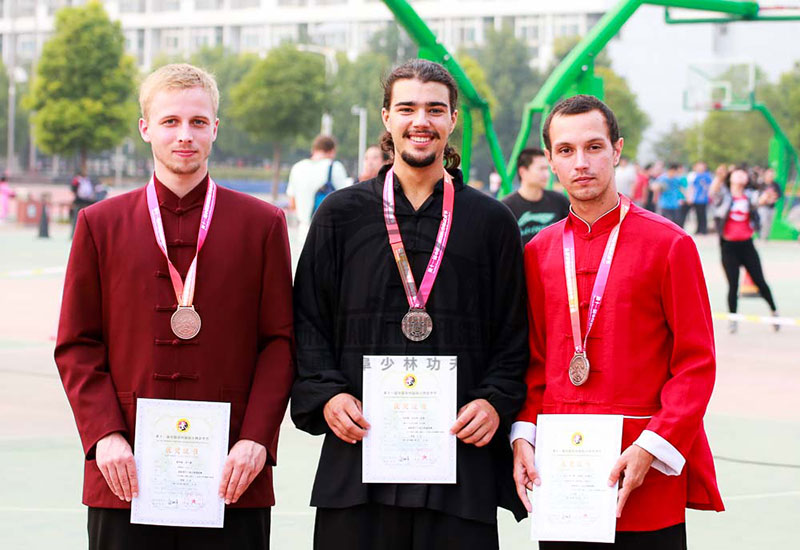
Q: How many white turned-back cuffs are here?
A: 2